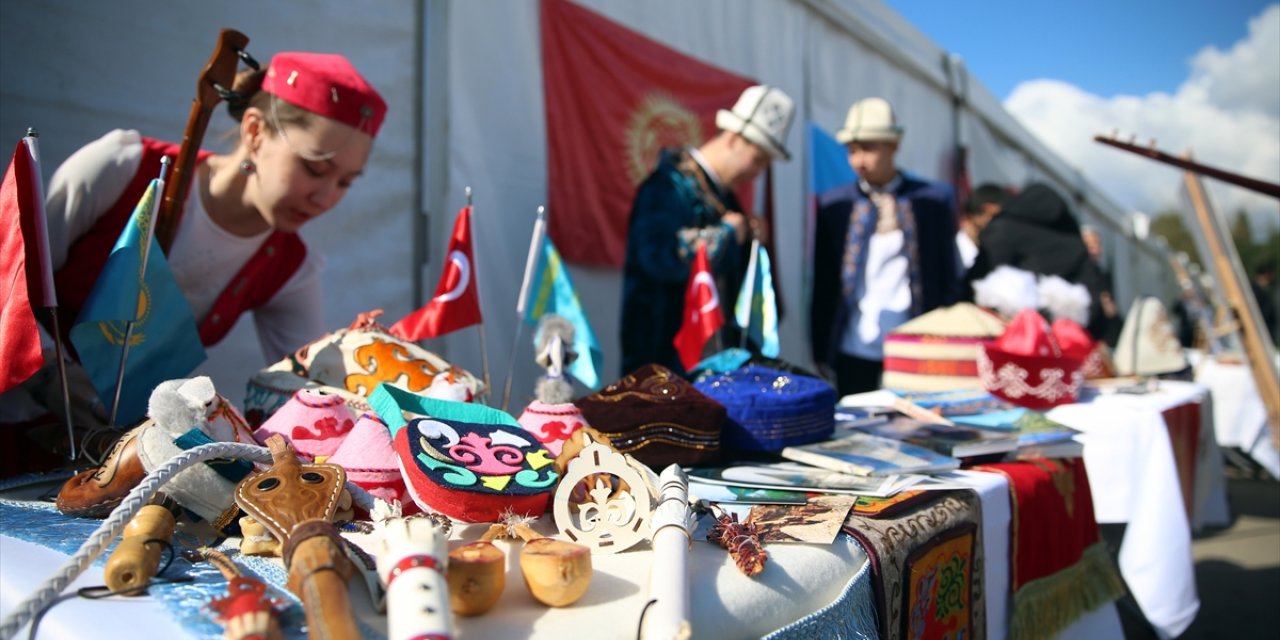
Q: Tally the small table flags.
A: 6